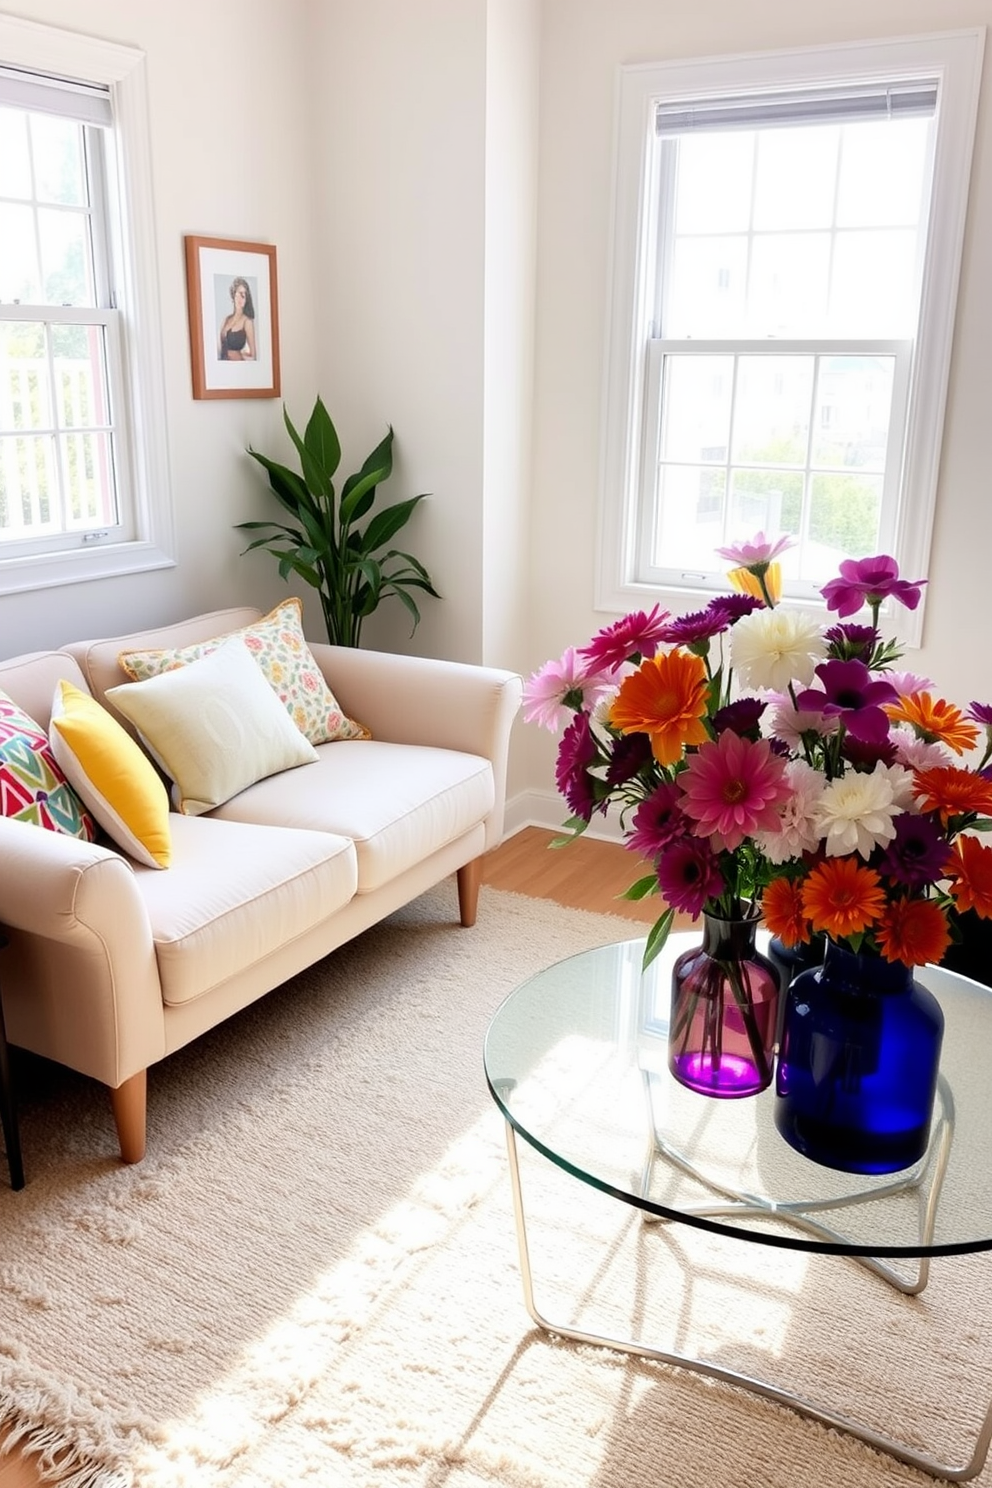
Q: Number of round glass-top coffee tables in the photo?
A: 1